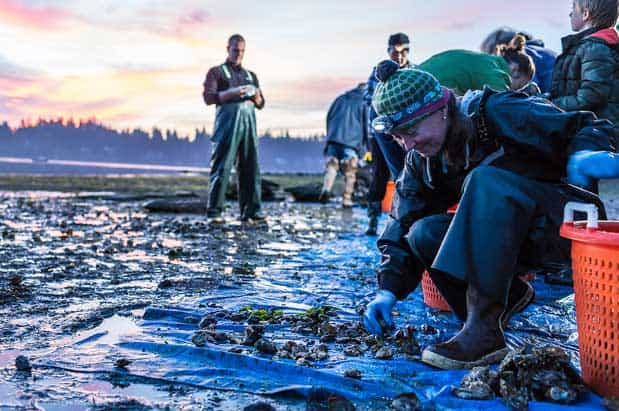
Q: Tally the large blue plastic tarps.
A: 1